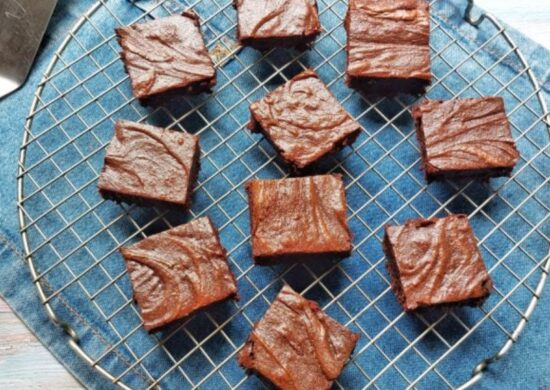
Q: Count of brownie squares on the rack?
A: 10